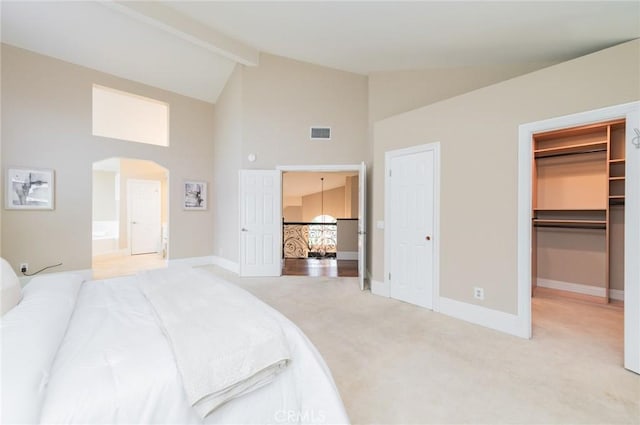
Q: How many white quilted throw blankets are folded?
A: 1